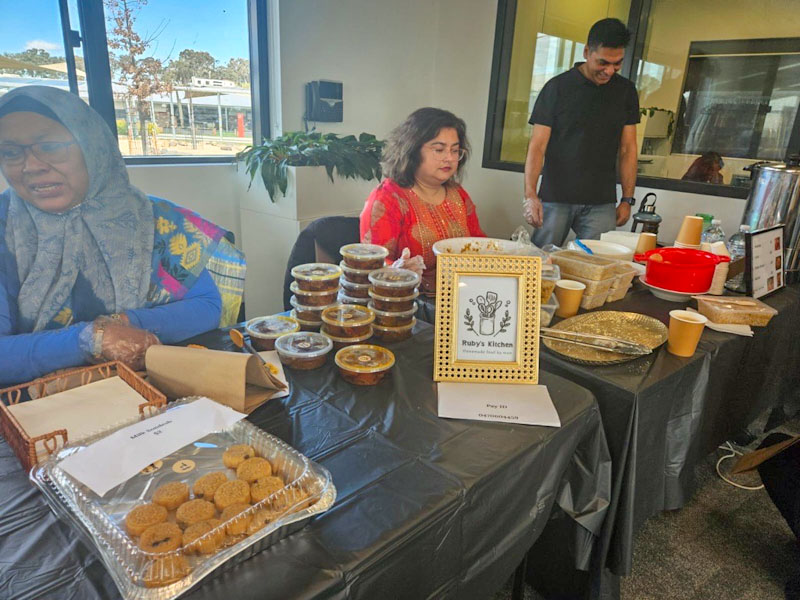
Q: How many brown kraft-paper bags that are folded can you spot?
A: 1